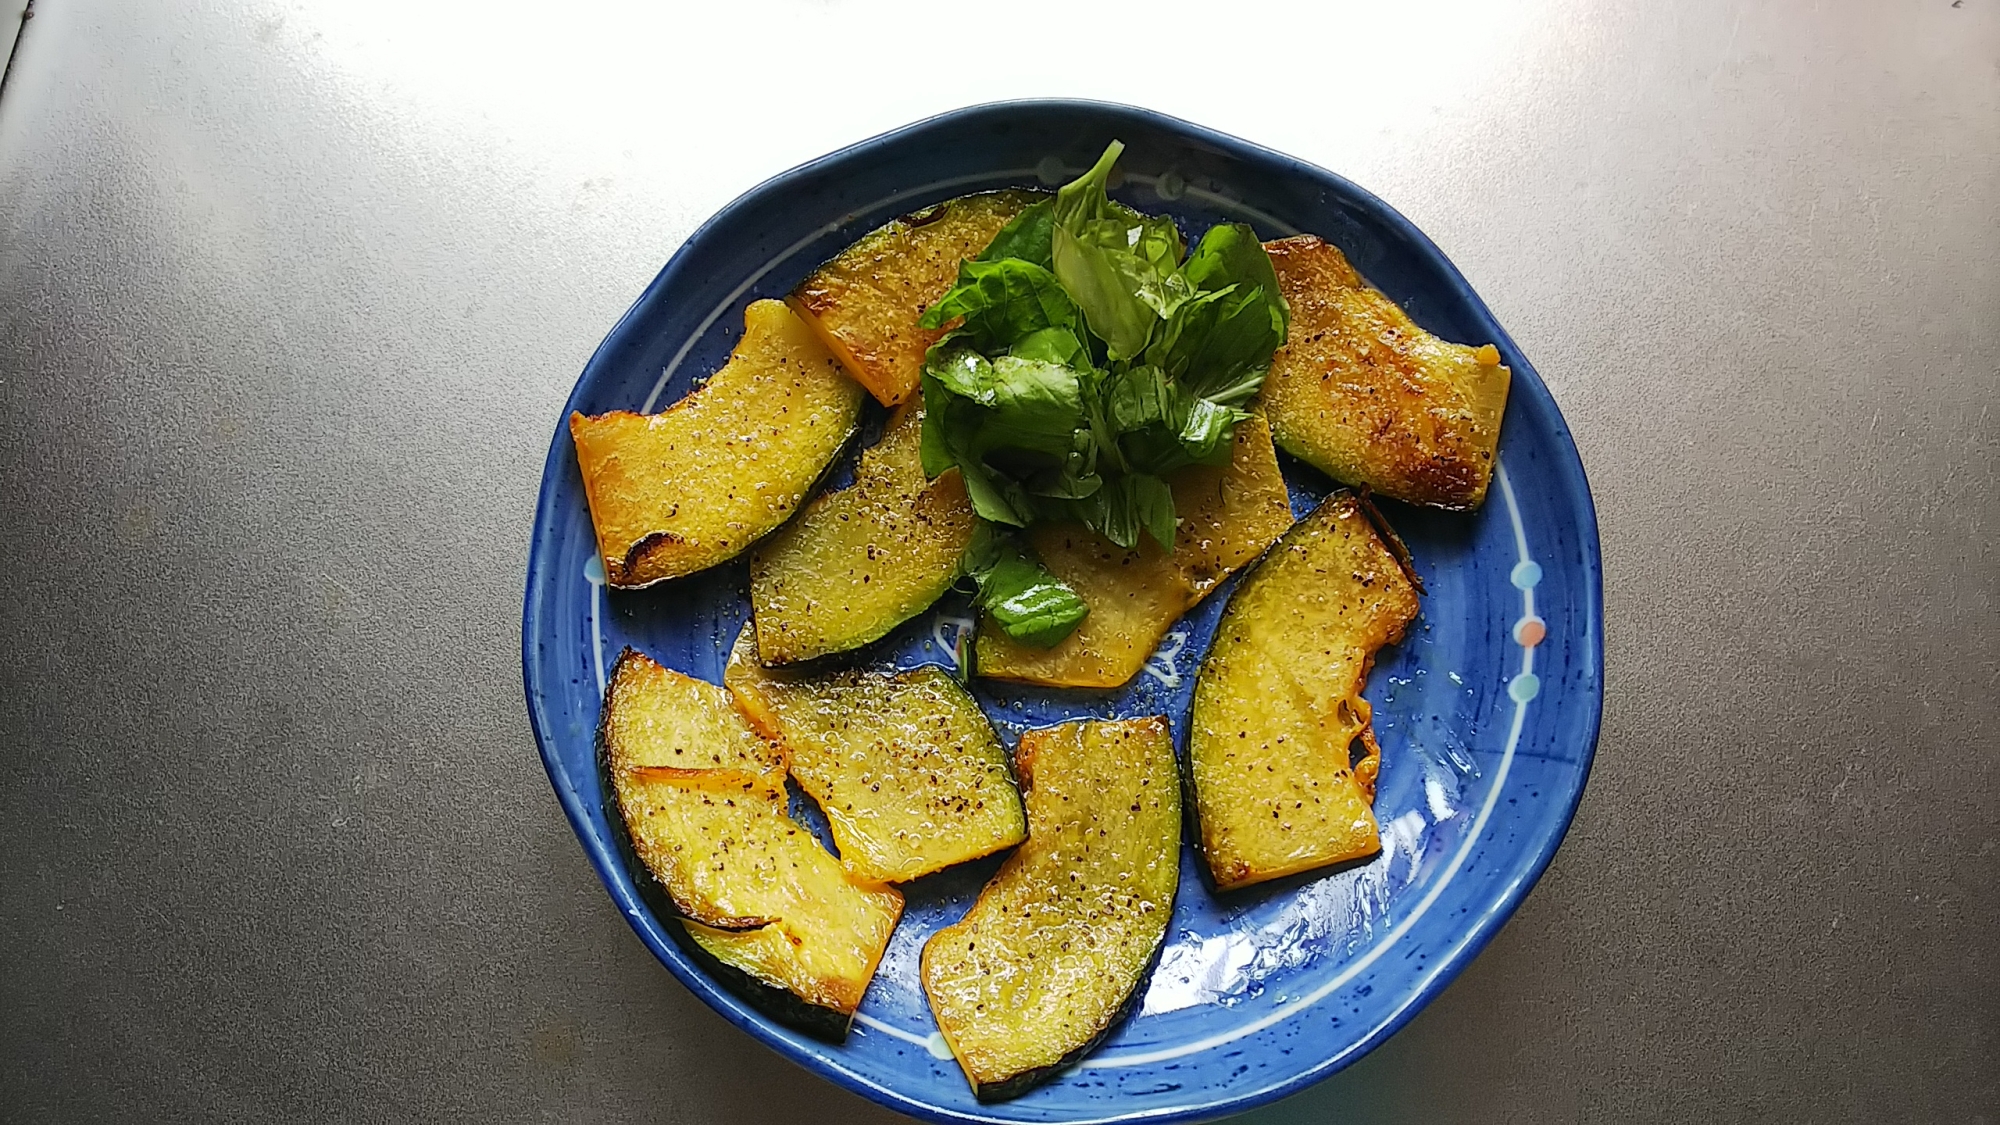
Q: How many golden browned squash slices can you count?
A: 9